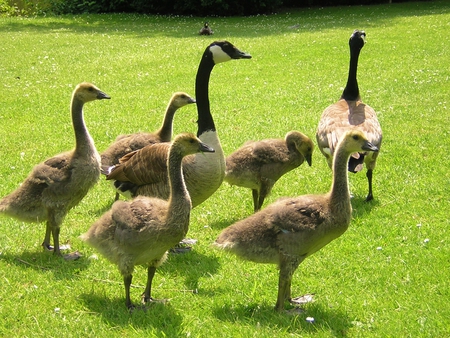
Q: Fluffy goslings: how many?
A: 5